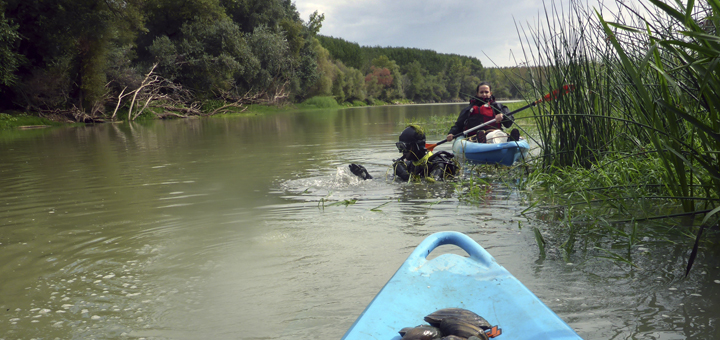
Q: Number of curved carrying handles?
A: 1